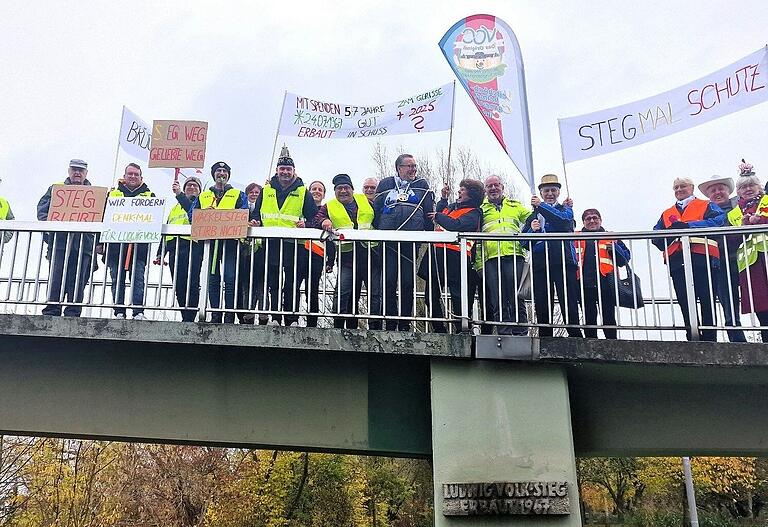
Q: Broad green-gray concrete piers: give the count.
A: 1